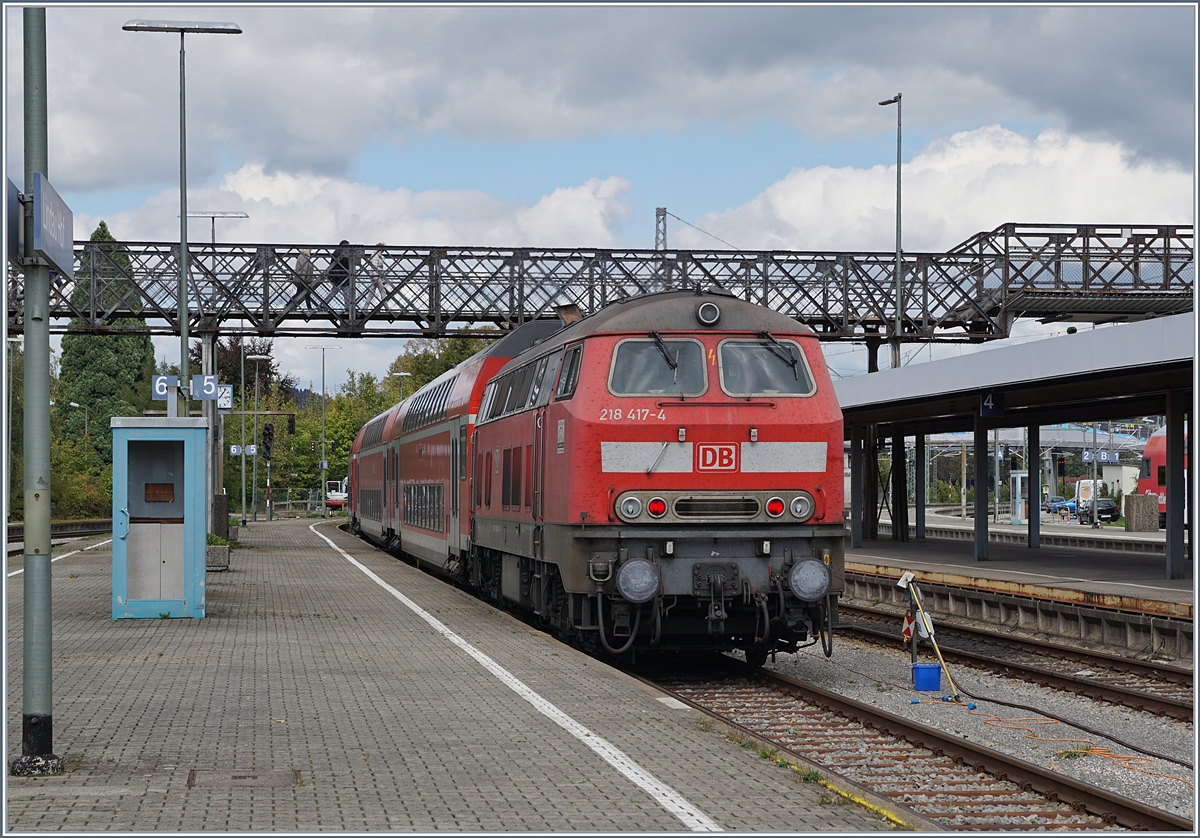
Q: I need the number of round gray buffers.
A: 2